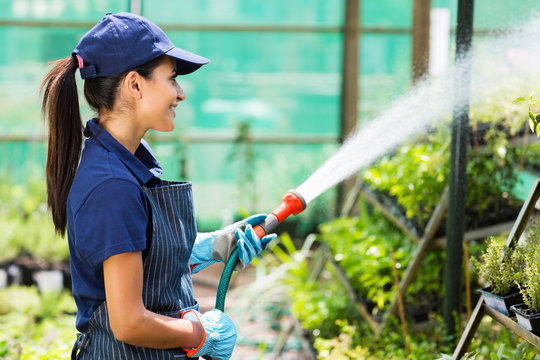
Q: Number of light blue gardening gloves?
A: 2